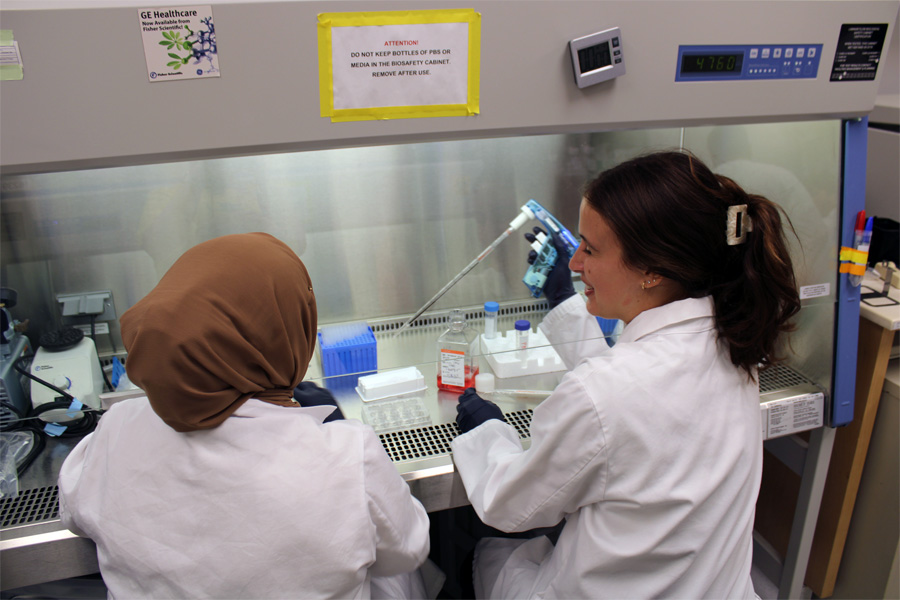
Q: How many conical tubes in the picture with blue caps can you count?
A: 2